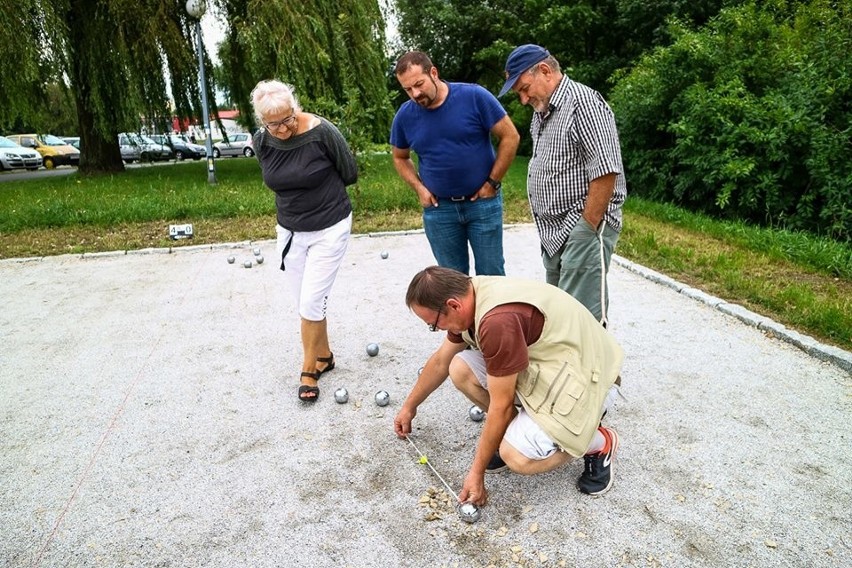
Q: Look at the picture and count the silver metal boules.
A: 11